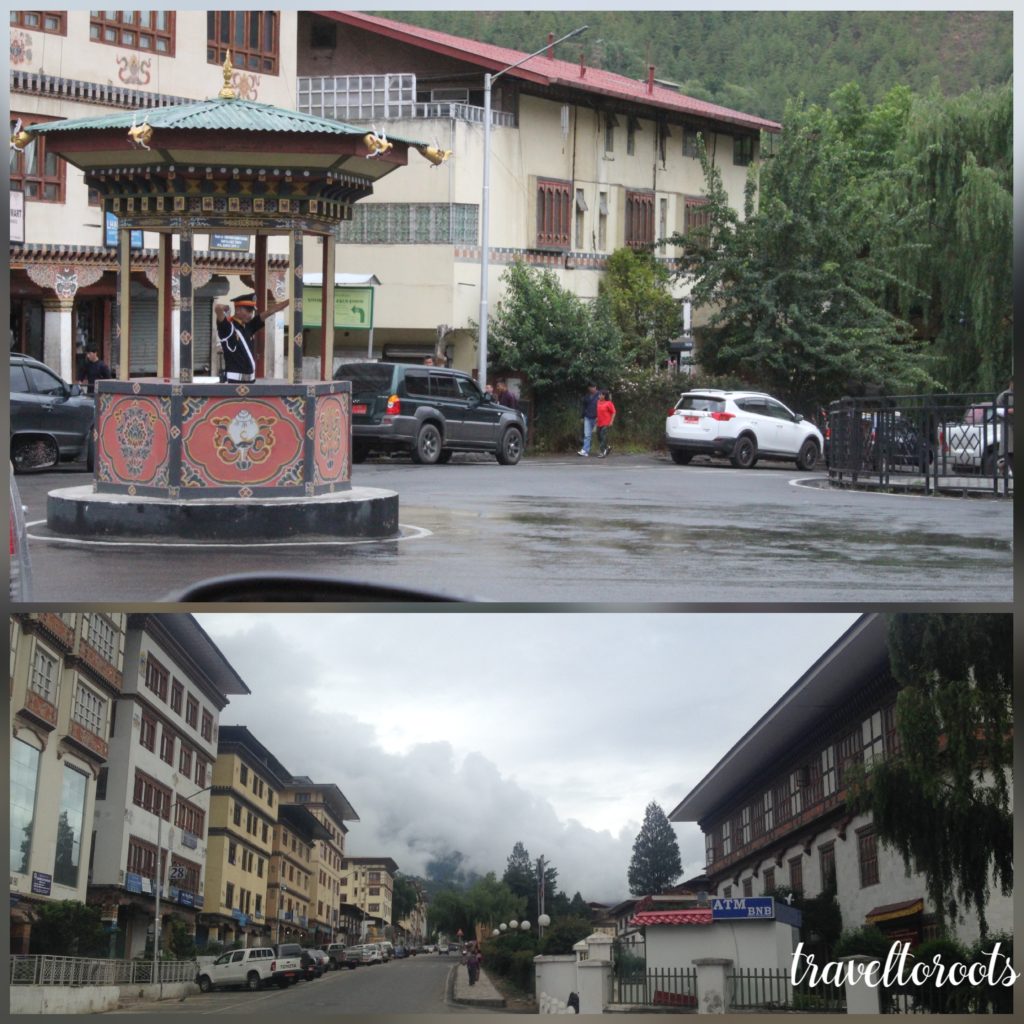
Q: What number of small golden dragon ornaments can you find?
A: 4